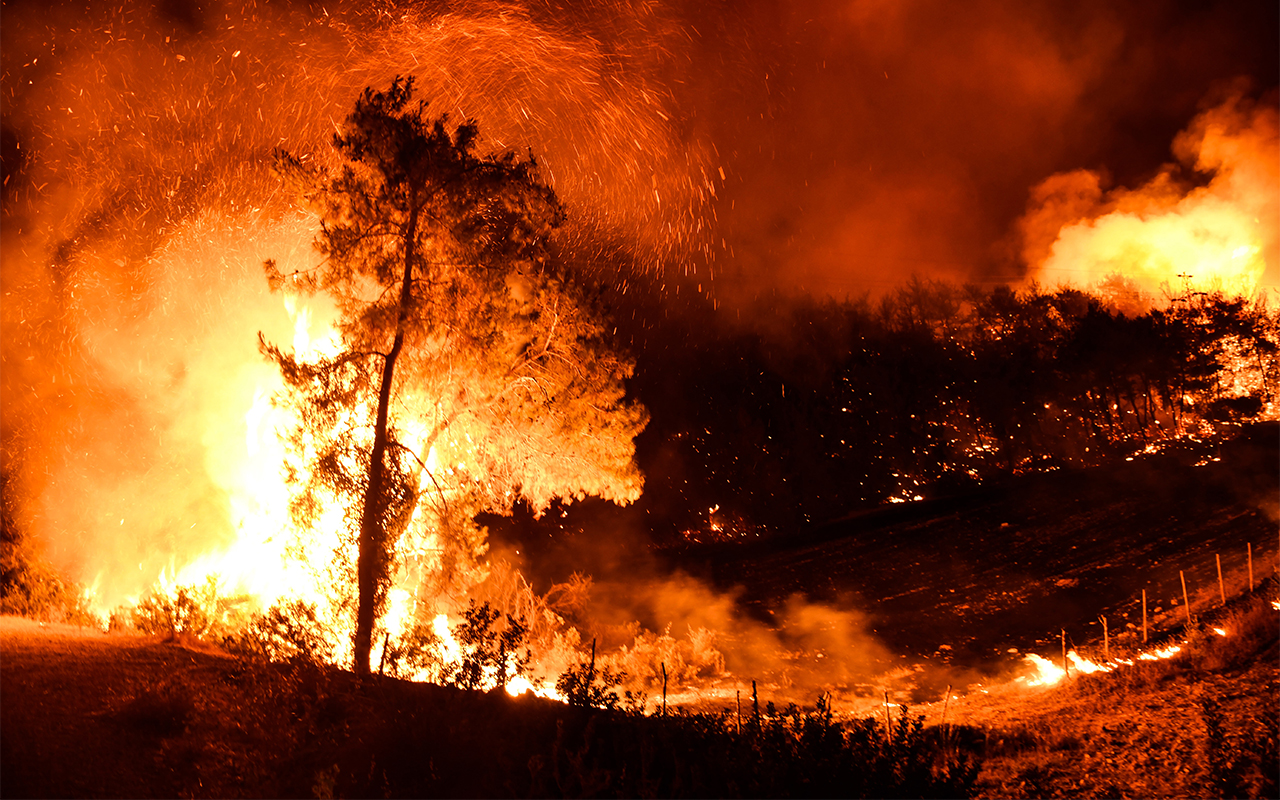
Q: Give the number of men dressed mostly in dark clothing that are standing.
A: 0